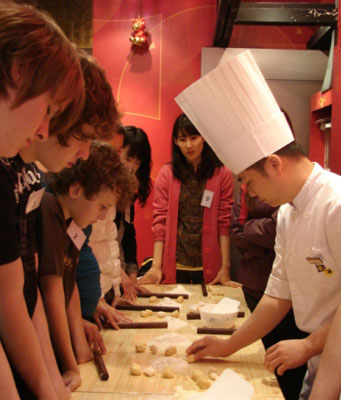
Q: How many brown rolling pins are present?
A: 7